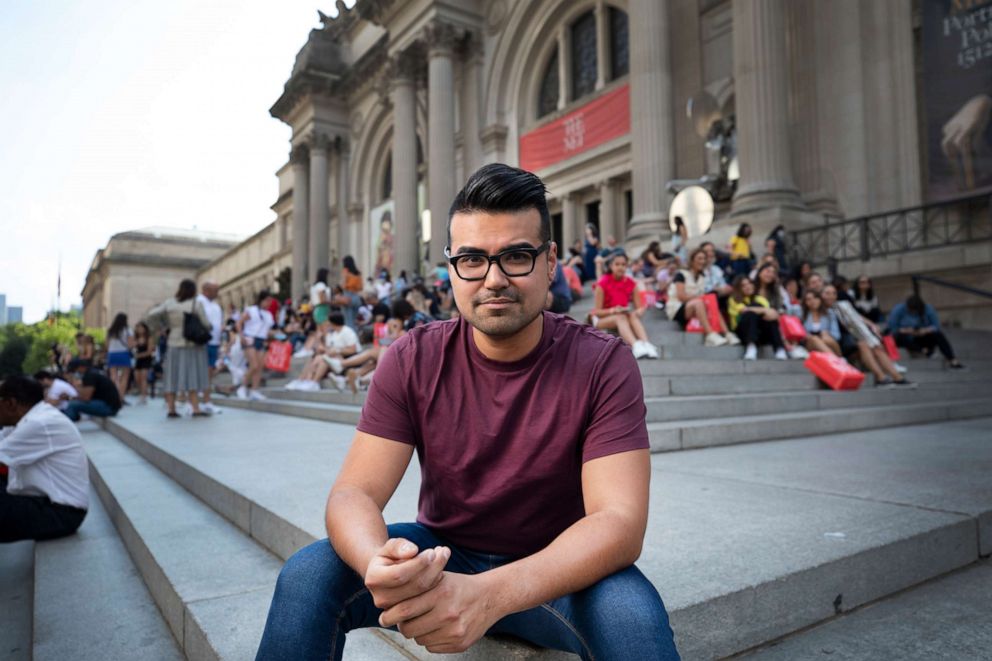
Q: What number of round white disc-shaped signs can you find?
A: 1